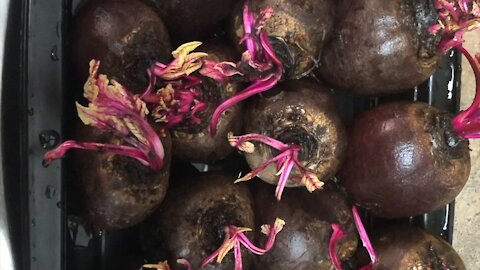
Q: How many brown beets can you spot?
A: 11